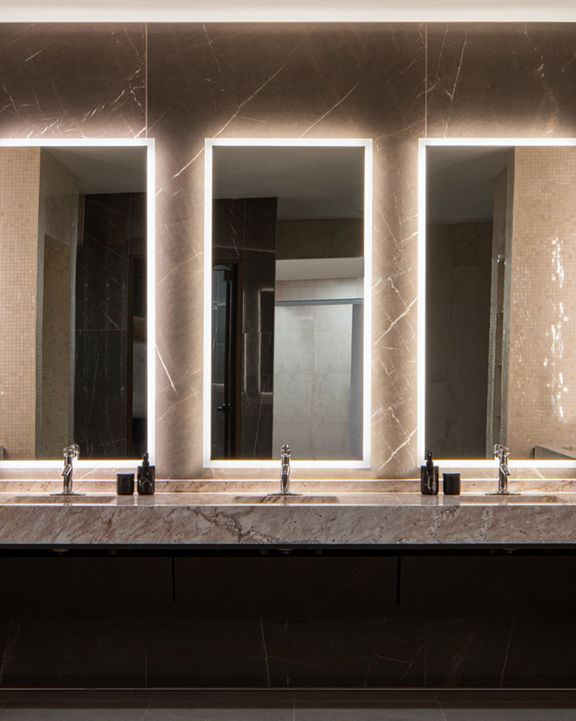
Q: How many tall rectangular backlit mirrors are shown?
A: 3